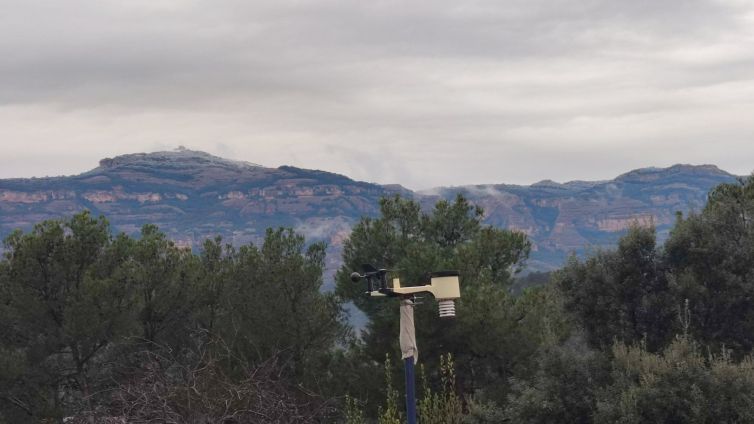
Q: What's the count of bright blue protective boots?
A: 0